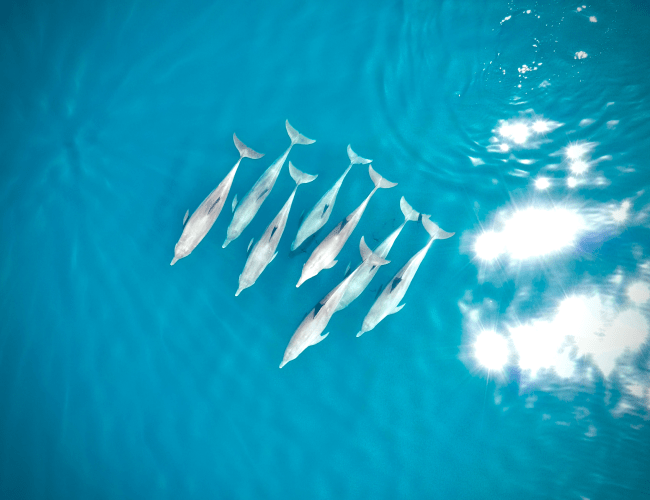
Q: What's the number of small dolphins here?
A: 8